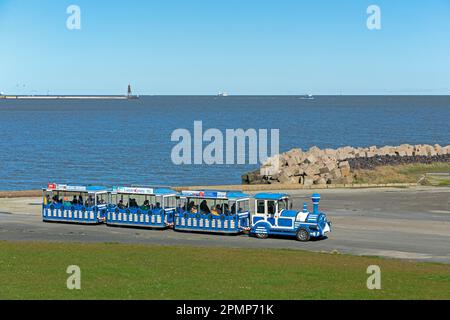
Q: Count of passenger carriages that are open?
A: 3